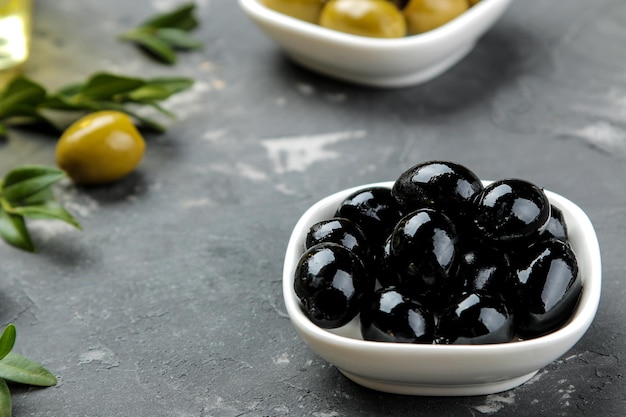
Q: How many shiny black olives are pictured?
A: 11